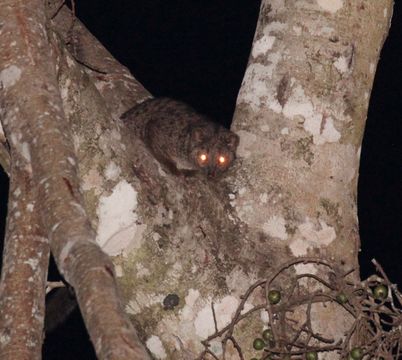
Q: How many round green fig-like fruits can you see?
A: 7